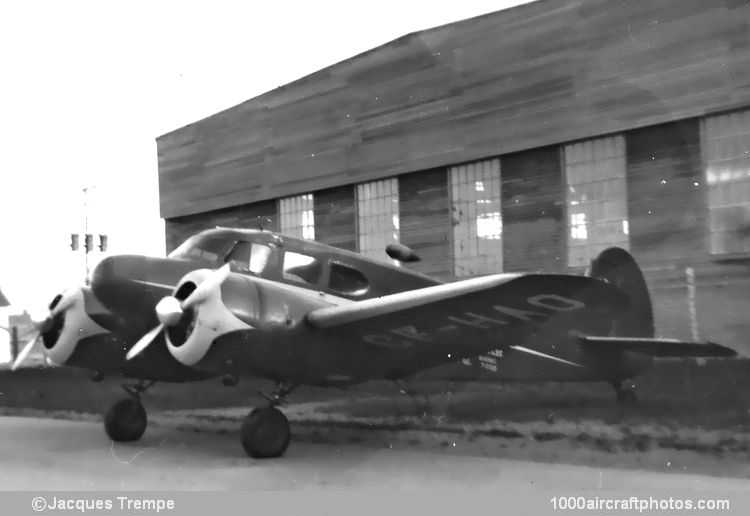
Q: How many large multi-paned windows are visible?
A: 5